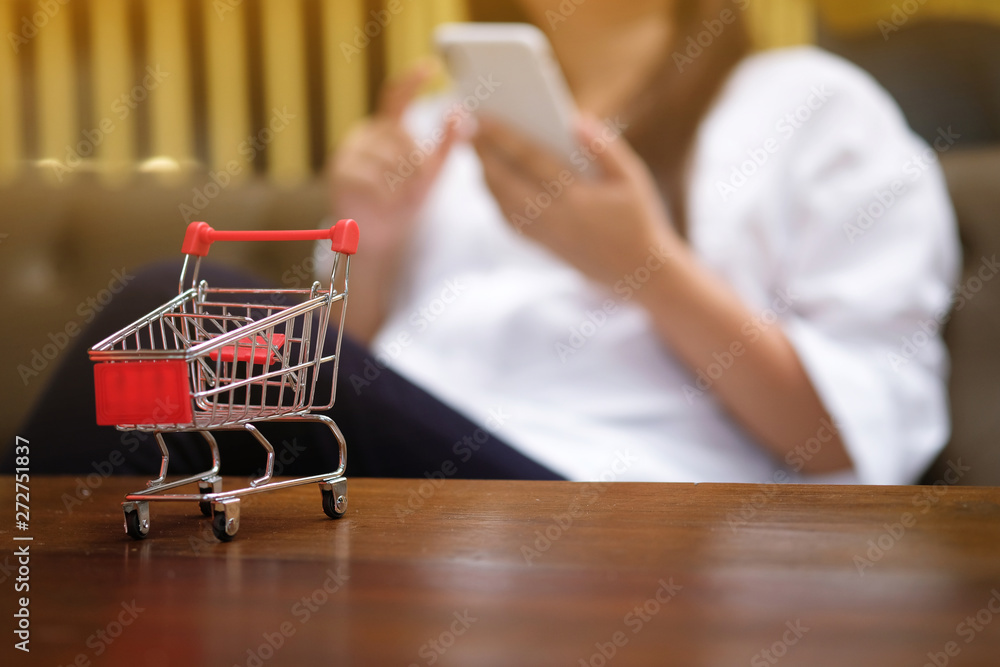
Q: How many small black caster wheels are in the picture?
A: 4